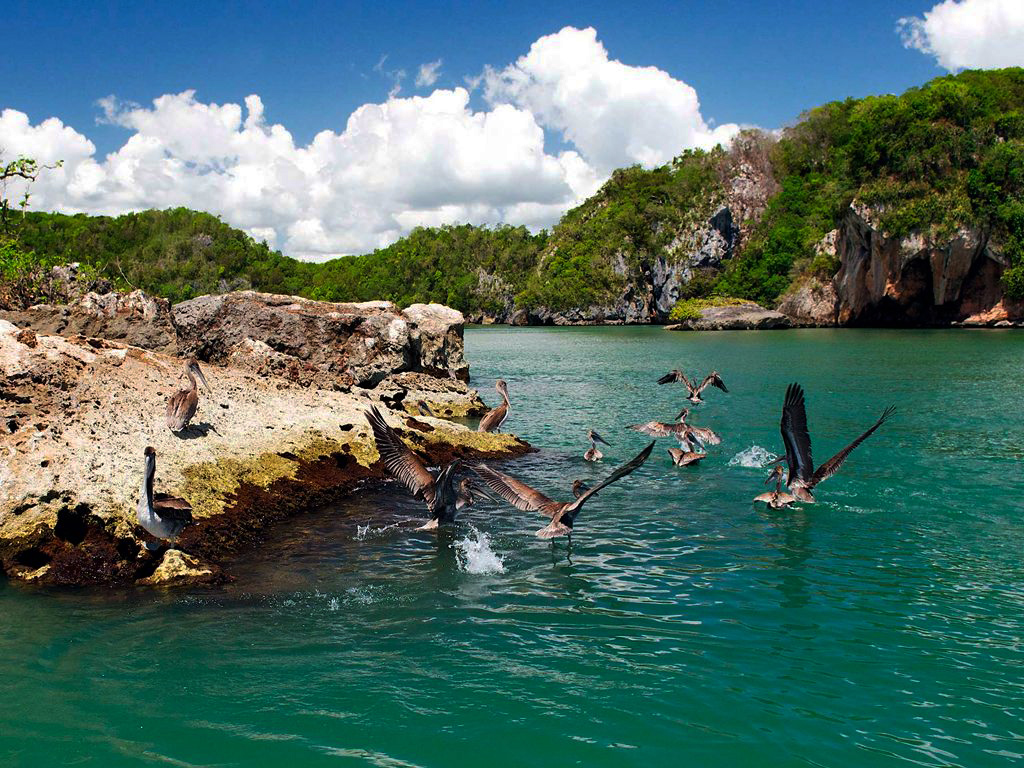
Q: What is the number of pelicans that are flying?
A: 5